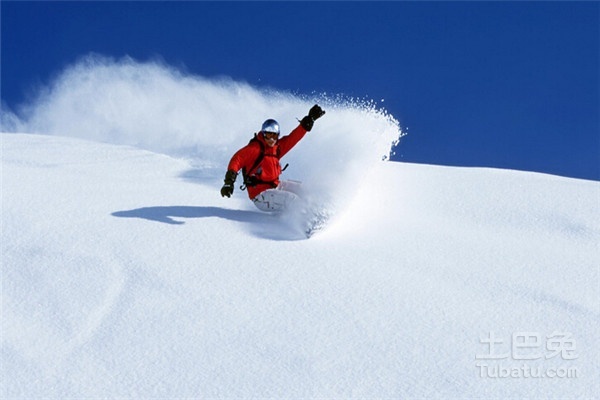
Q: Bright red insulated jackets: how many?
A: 1